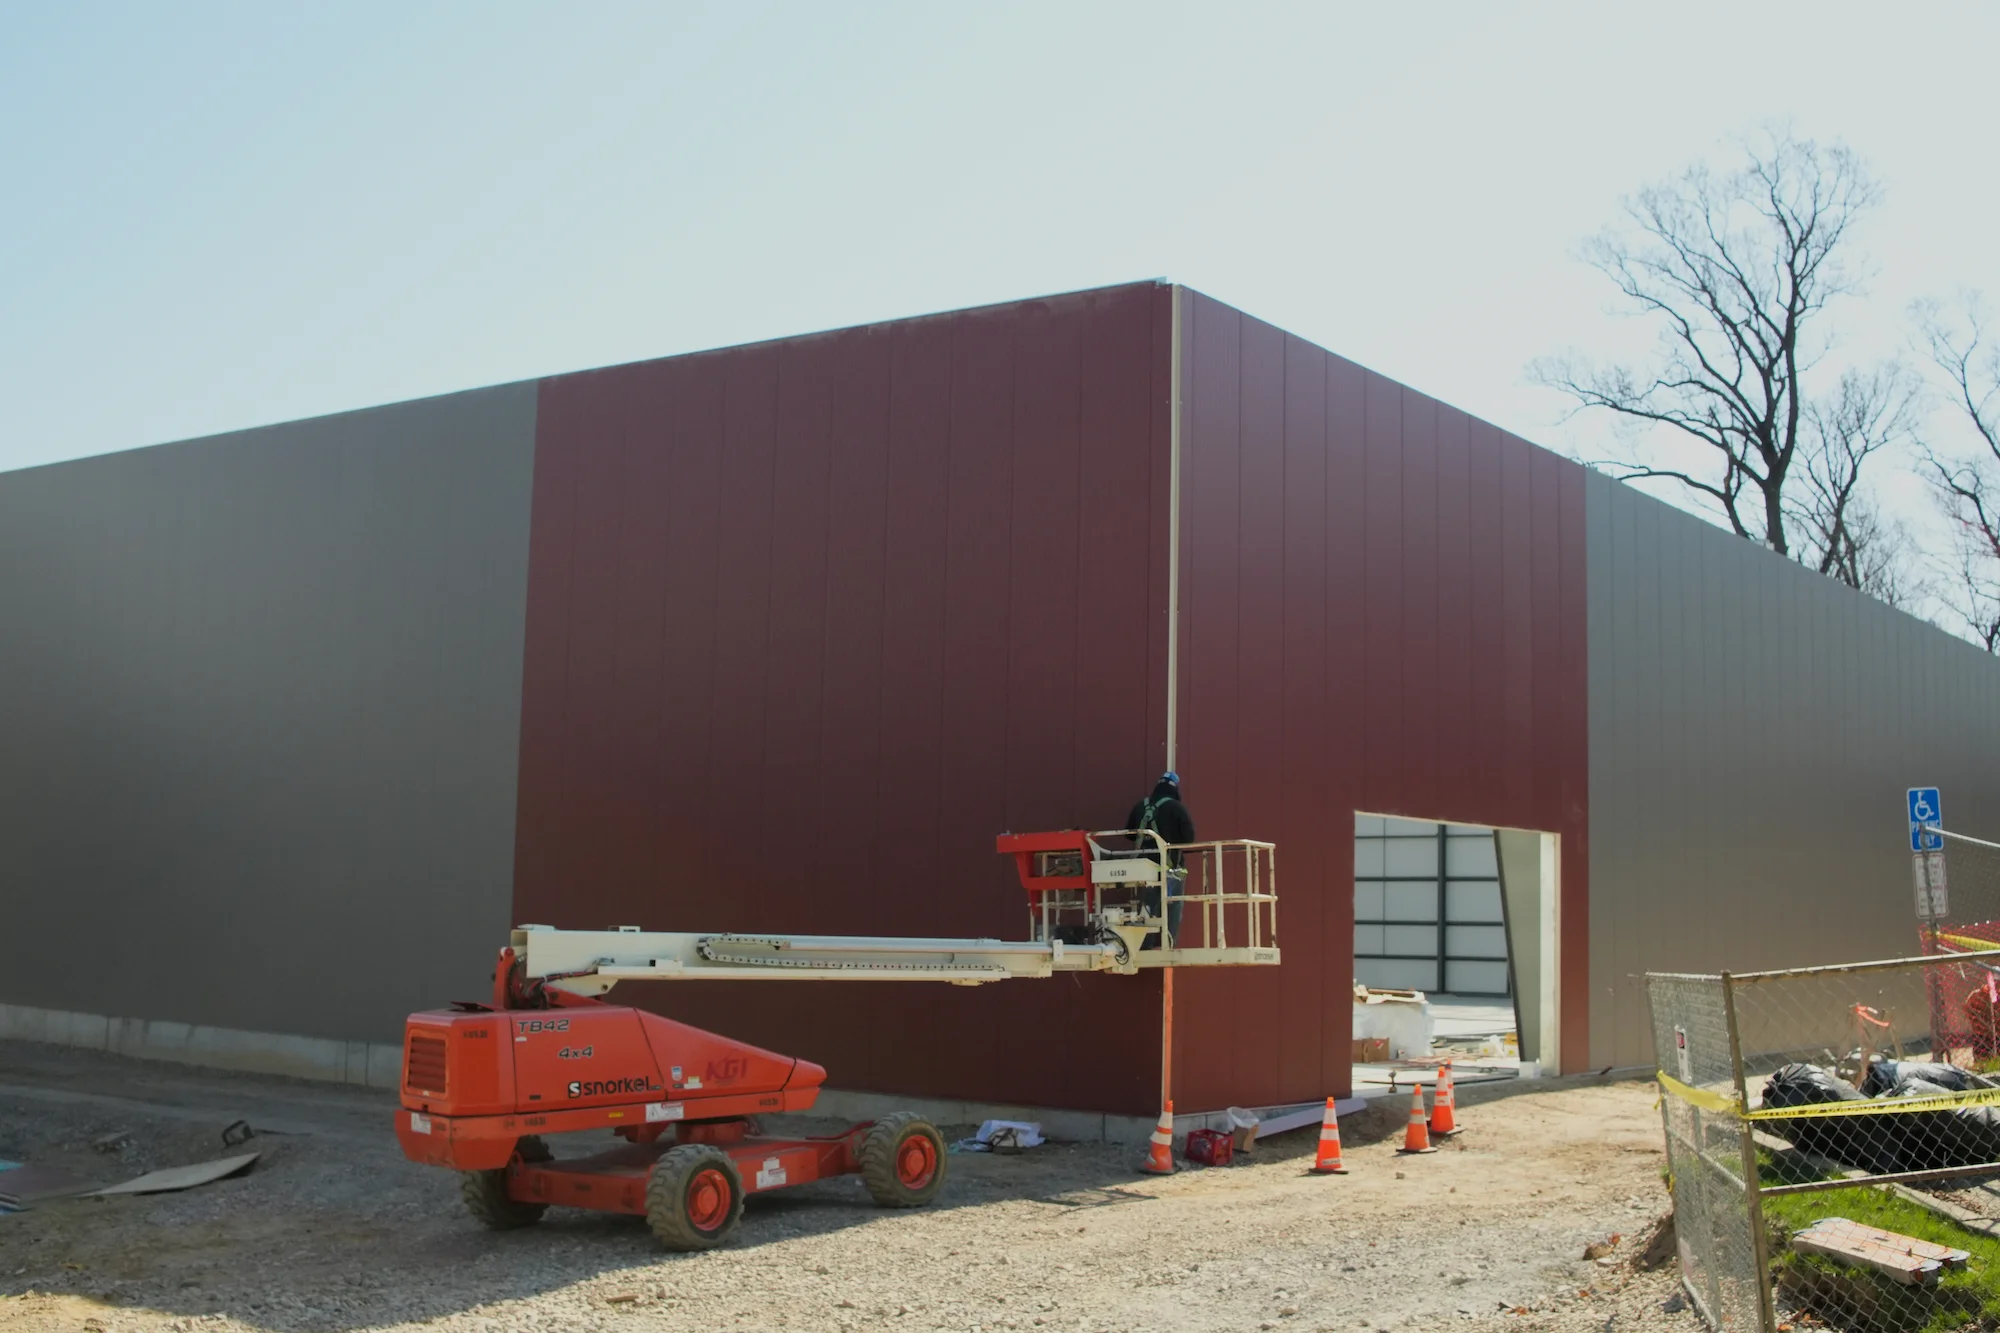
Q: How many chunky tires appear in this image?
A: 3